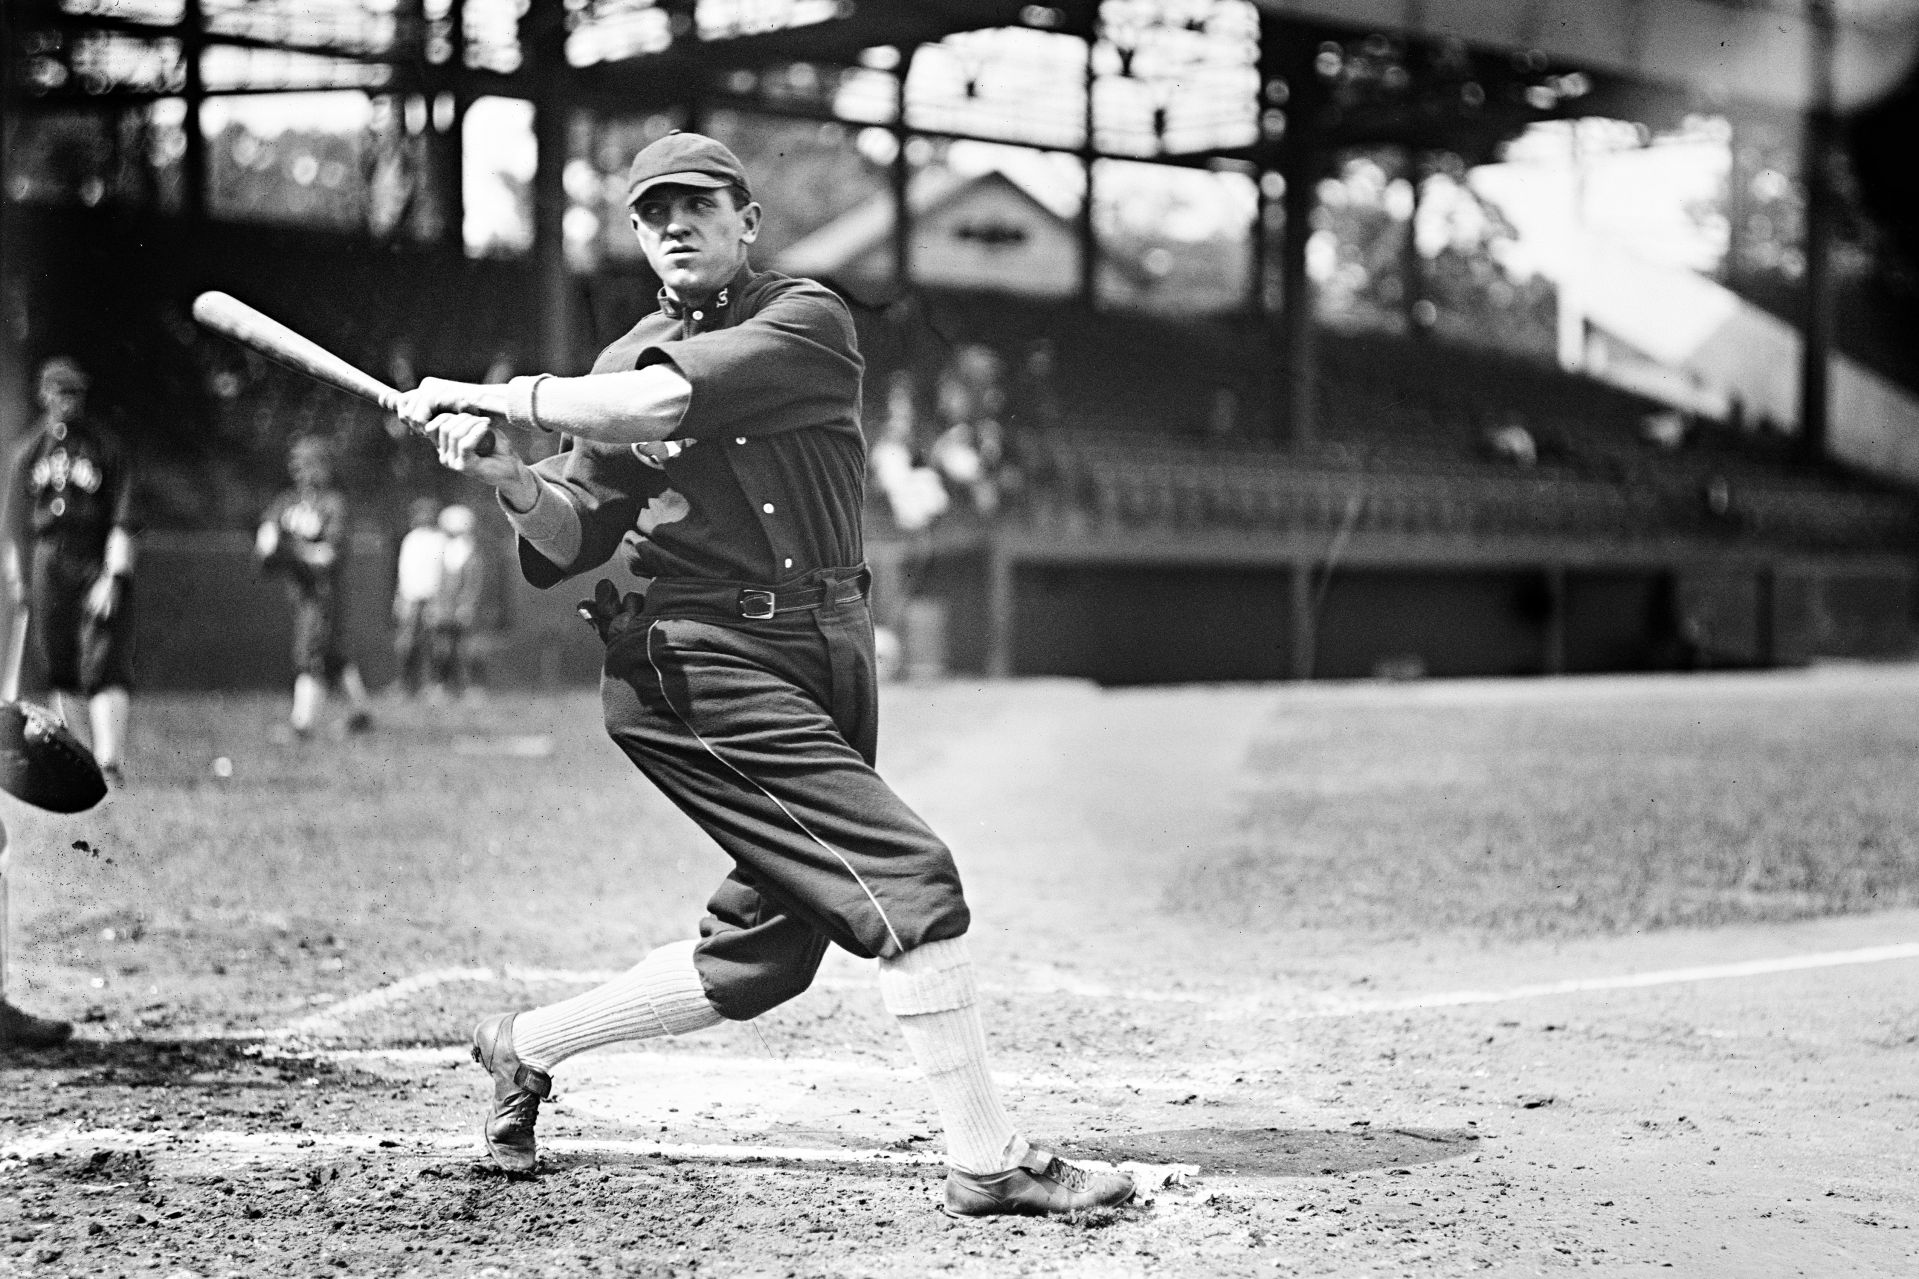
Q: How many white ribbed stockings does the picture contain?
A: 2